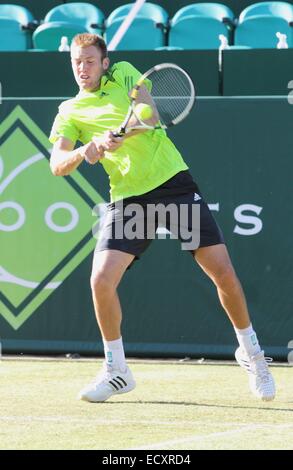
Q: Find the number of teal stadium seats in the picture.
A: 5